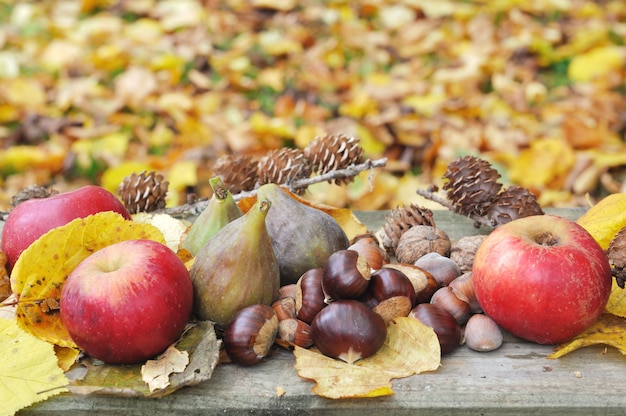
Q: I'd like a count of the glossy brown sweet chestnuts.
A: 7